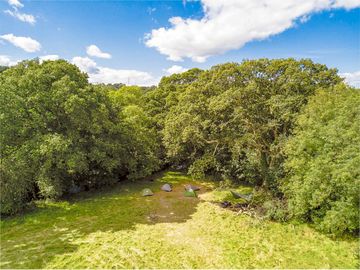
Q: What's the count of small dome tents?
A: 4